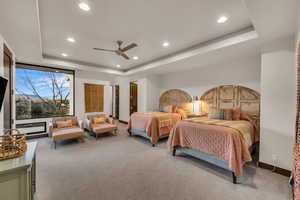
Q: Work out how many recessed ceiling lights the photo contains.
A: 7